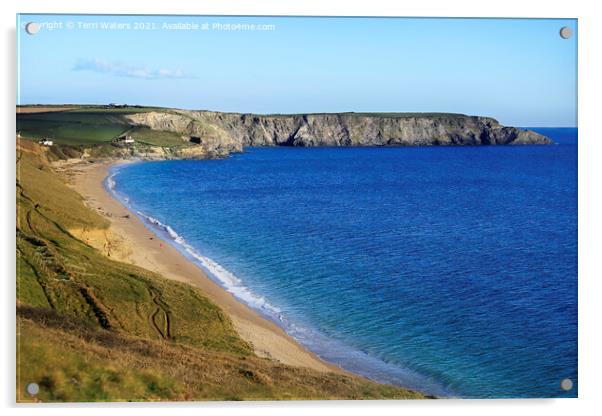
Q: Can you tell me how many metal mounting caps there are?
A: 4